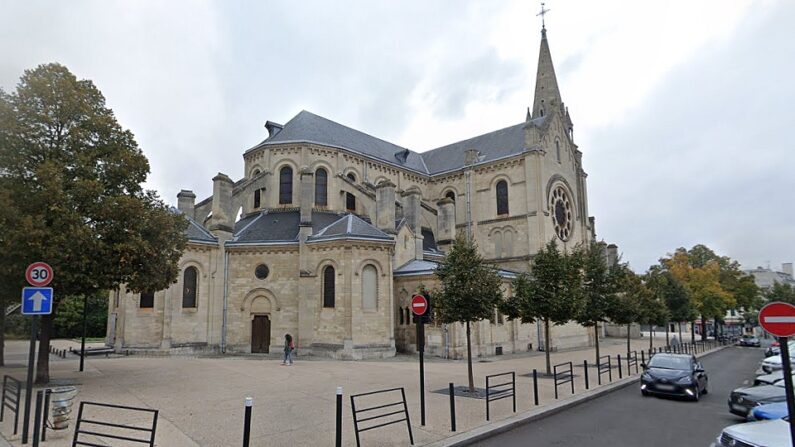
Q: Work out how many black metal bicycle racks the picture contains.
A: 7